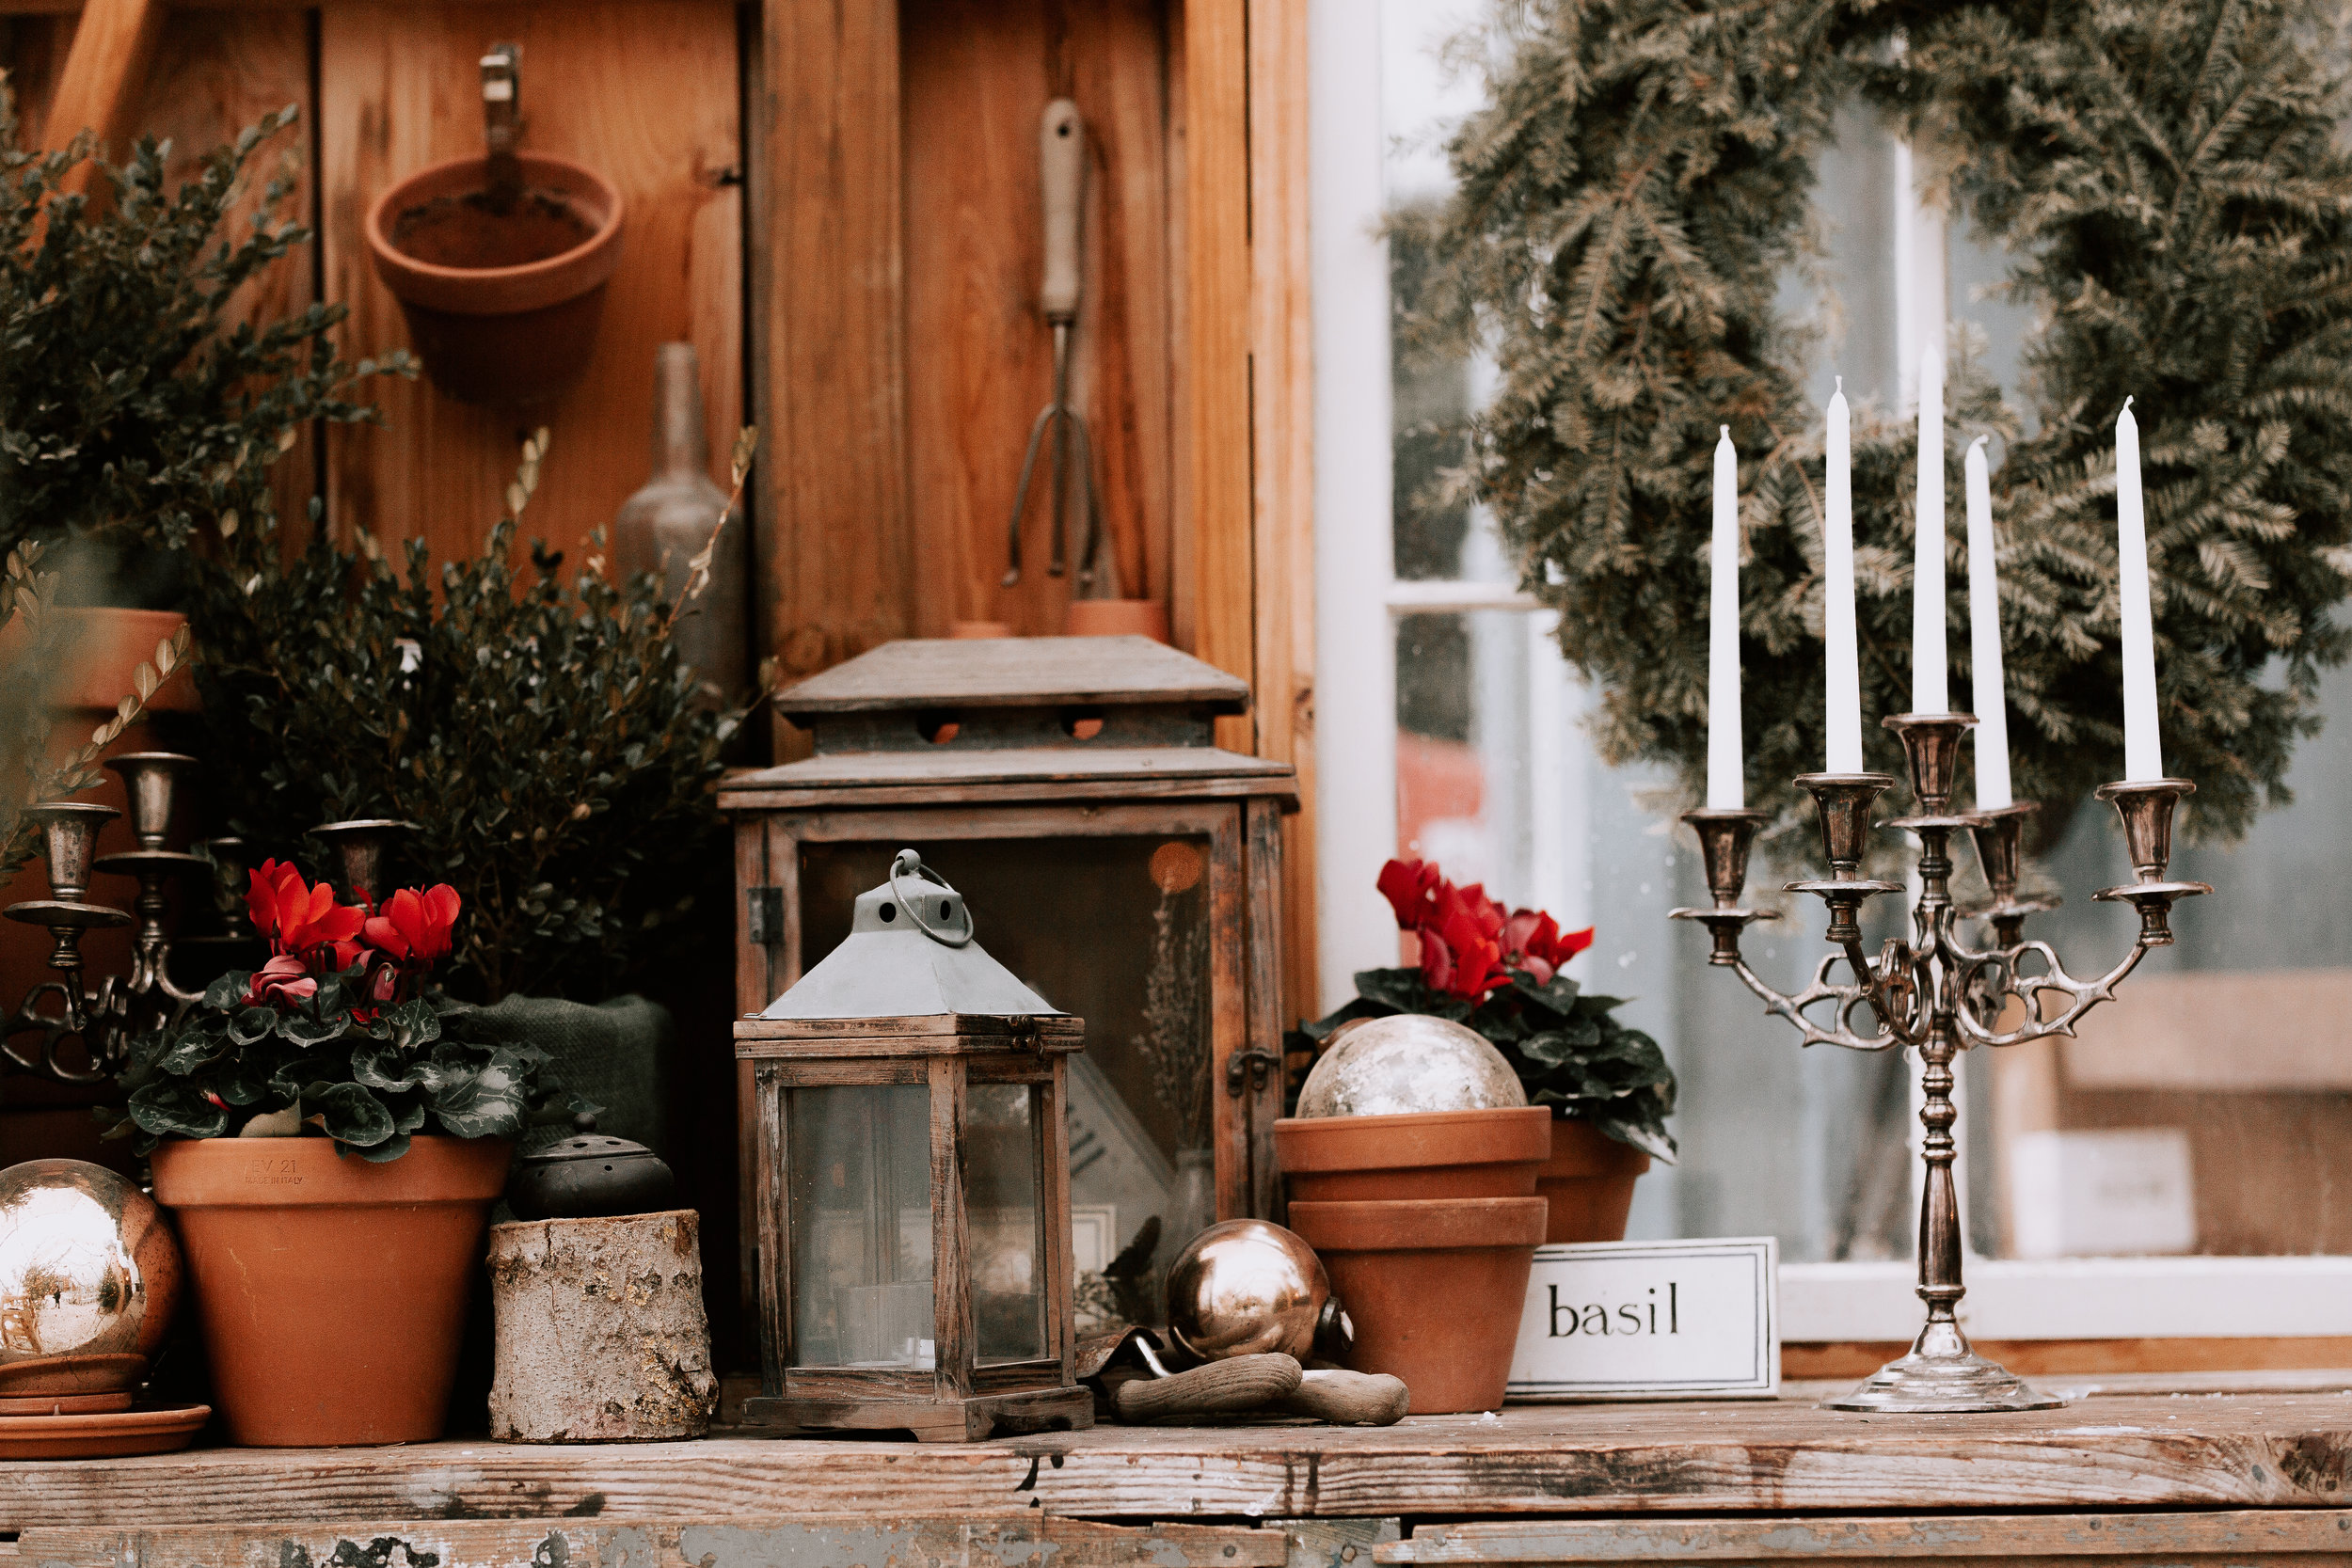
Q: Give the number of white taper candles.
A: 5